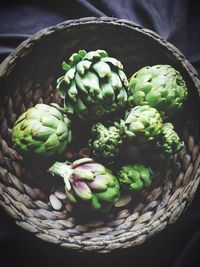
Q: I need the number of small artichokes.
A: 4